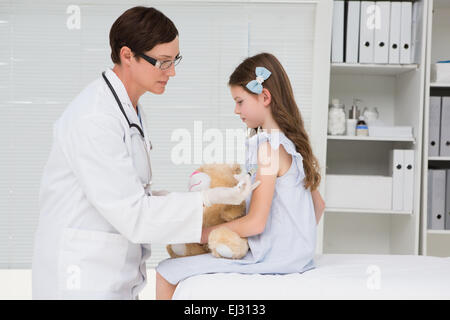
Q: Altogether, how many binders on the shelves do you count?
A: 12